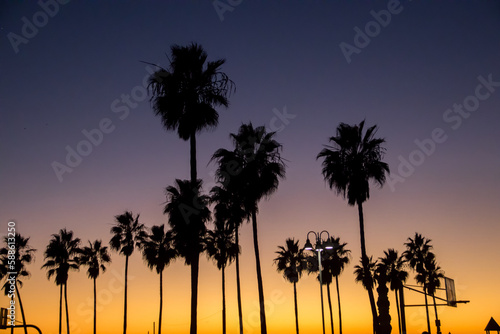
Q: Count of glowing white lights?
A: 3